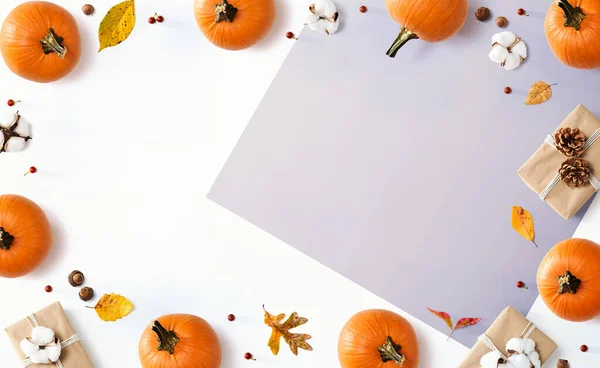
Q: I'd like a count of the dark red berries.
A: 13